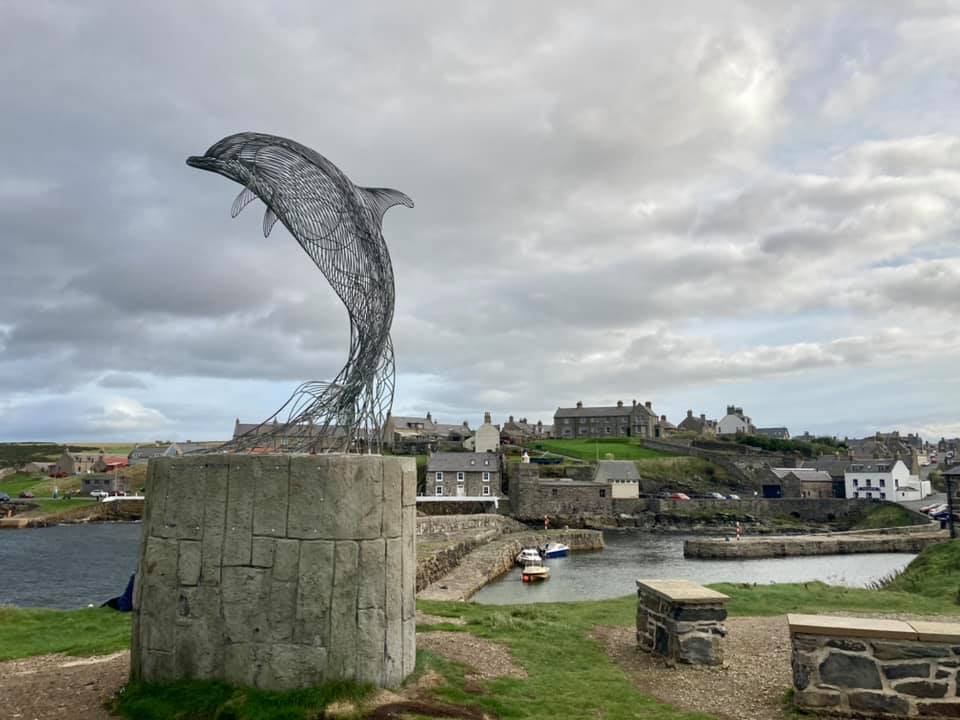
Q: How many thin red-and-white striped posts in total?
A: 2